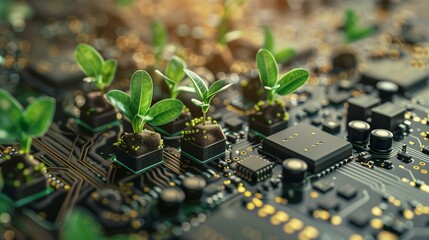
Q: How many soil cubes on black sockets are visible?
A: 6